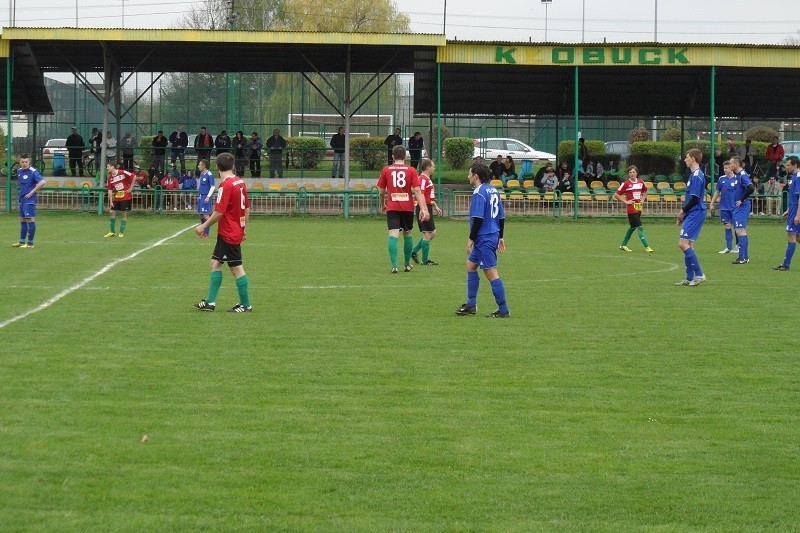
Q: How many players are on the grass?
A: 12